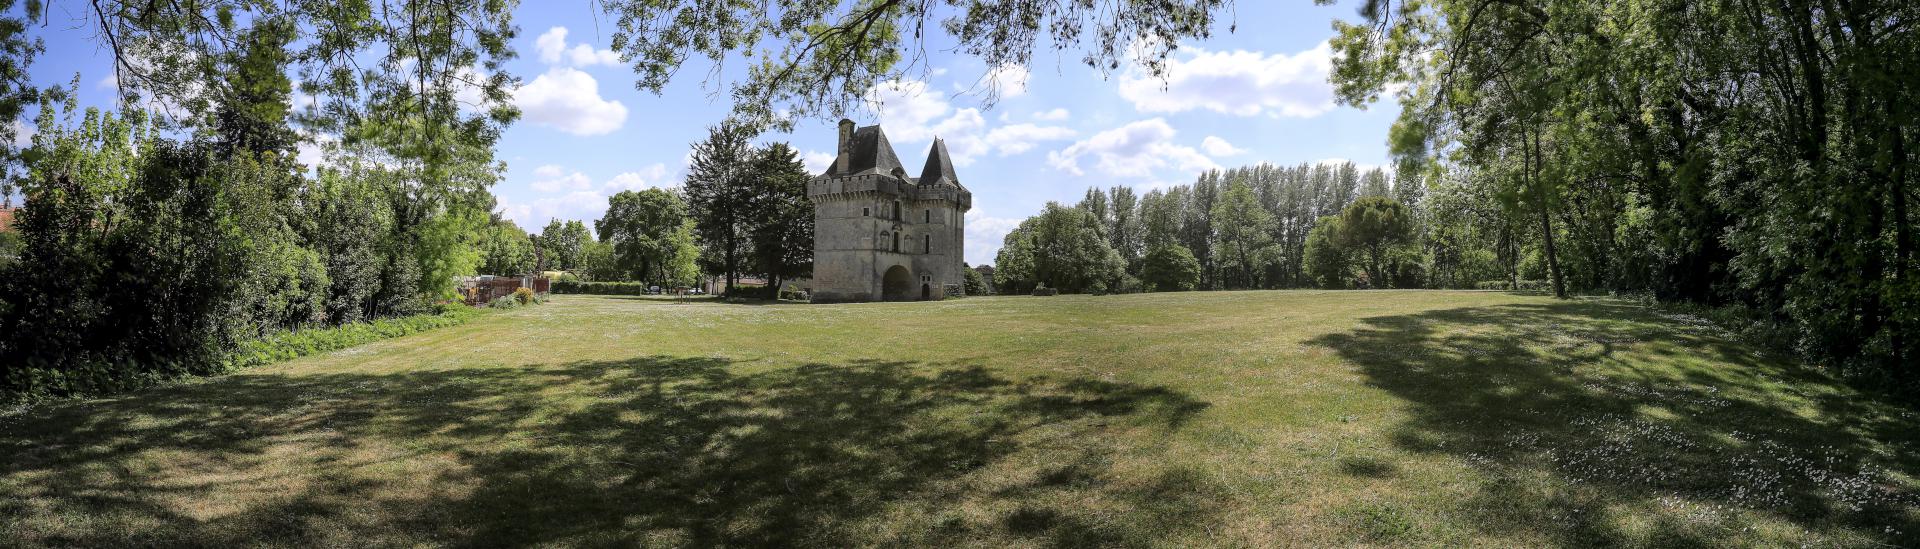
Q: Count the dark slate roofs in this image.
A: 2